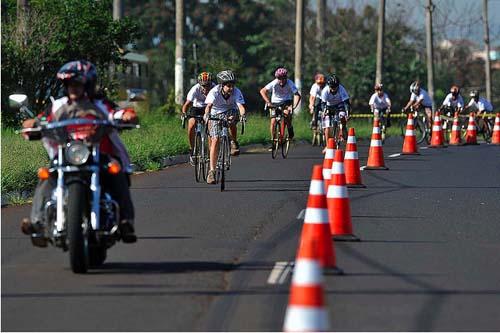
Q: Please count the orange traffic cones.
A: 11